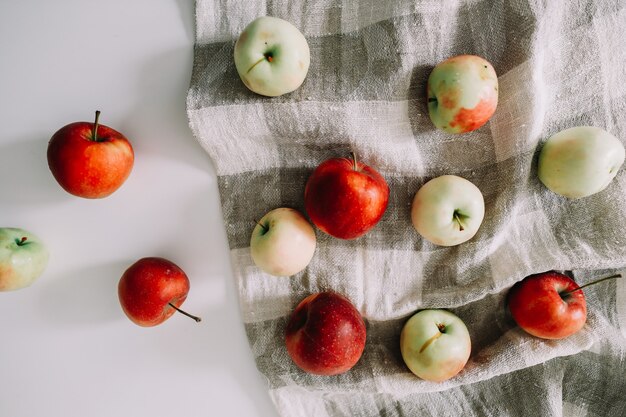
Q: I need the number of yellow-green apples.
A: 7